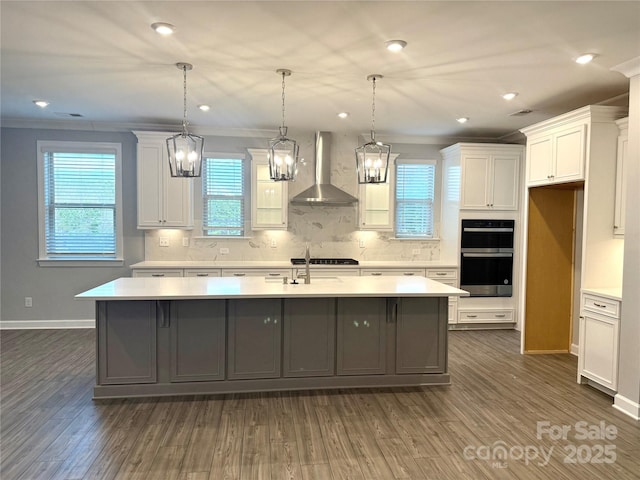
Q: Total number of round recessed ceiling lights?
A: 8